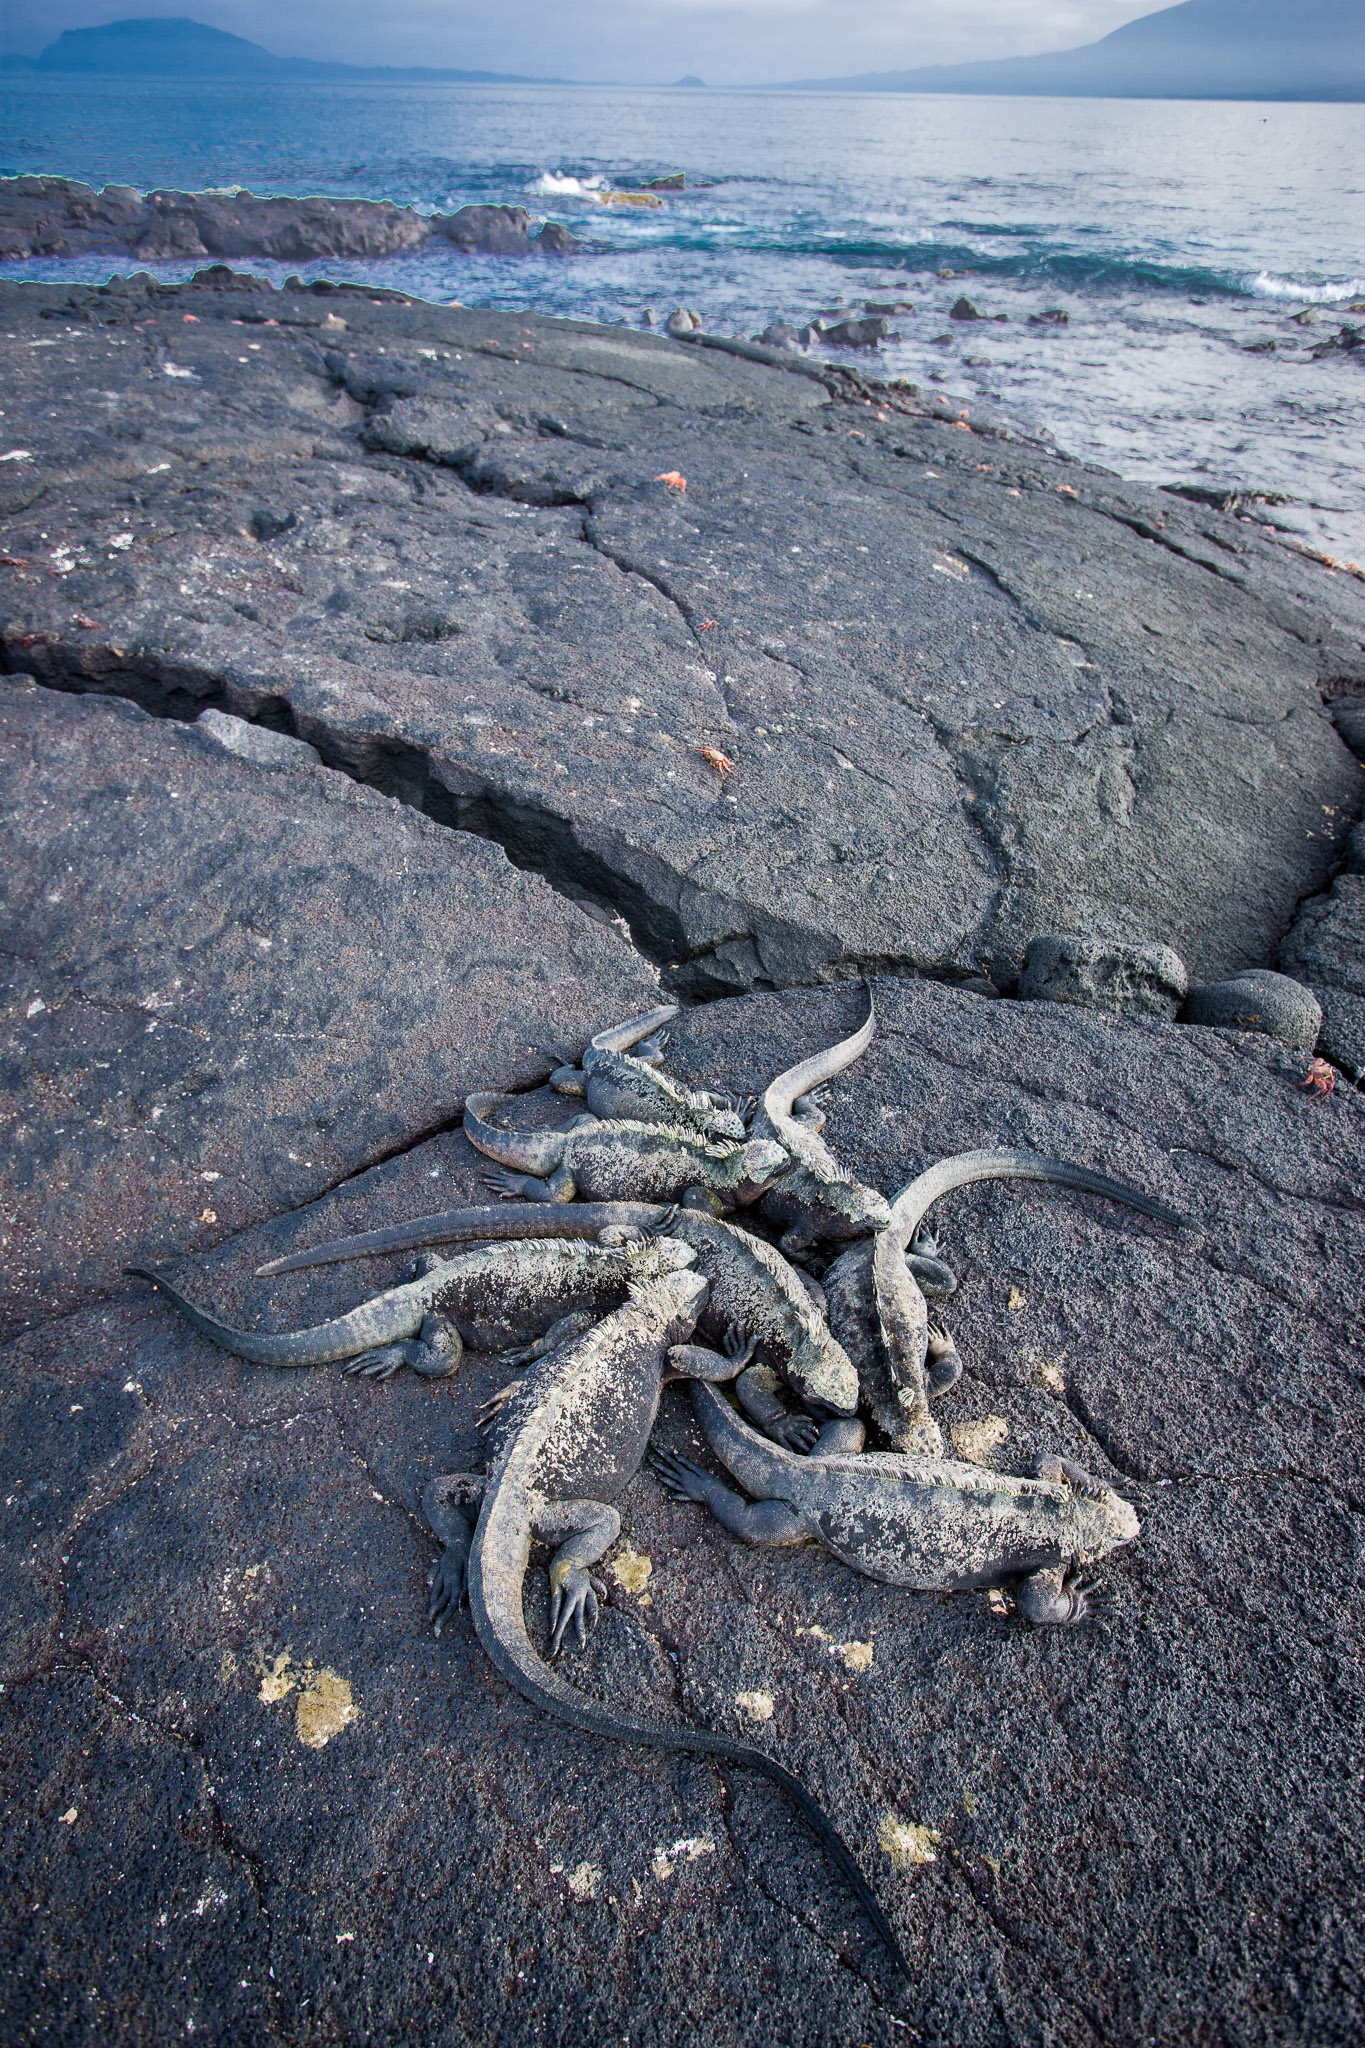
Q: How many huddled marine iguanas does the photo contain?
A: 8